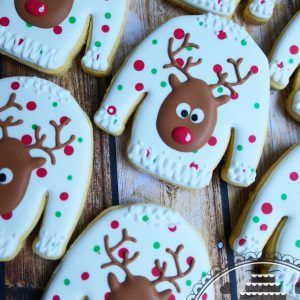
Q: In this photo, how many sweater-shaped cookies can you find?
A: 7